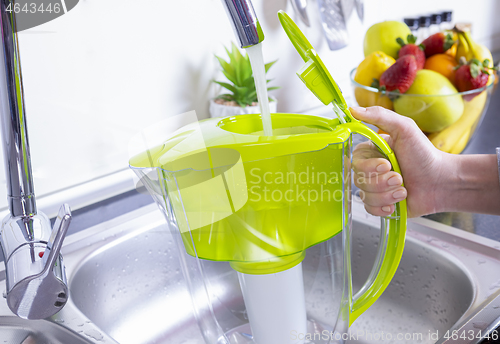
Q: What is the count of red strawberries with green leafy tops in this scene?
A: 4